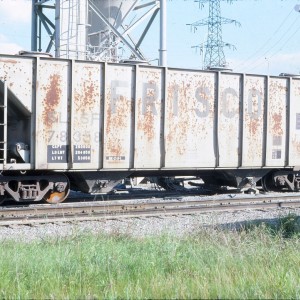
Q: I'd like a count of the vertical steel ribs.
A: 9